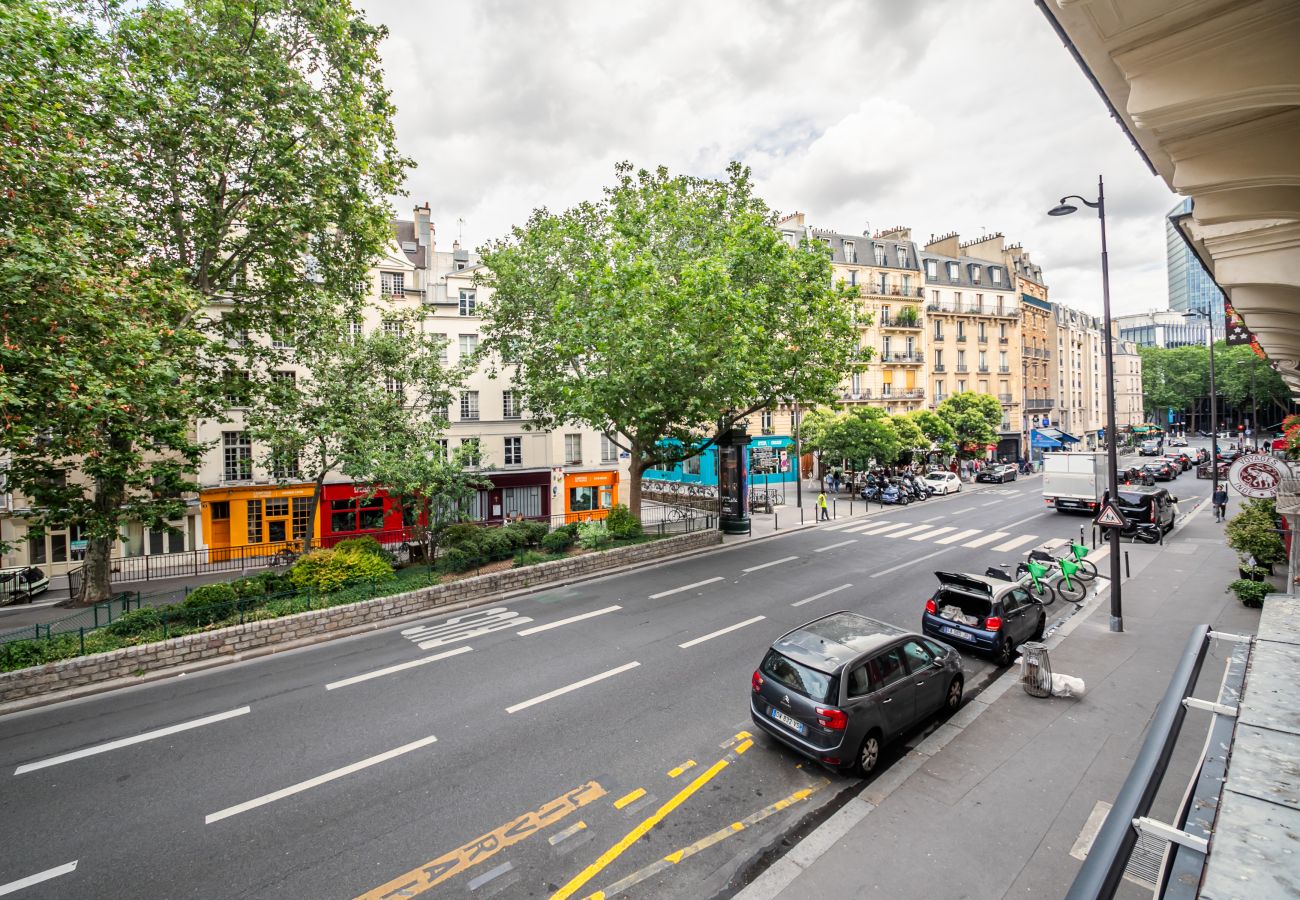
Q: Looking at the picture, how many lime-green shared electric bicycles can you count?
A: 3